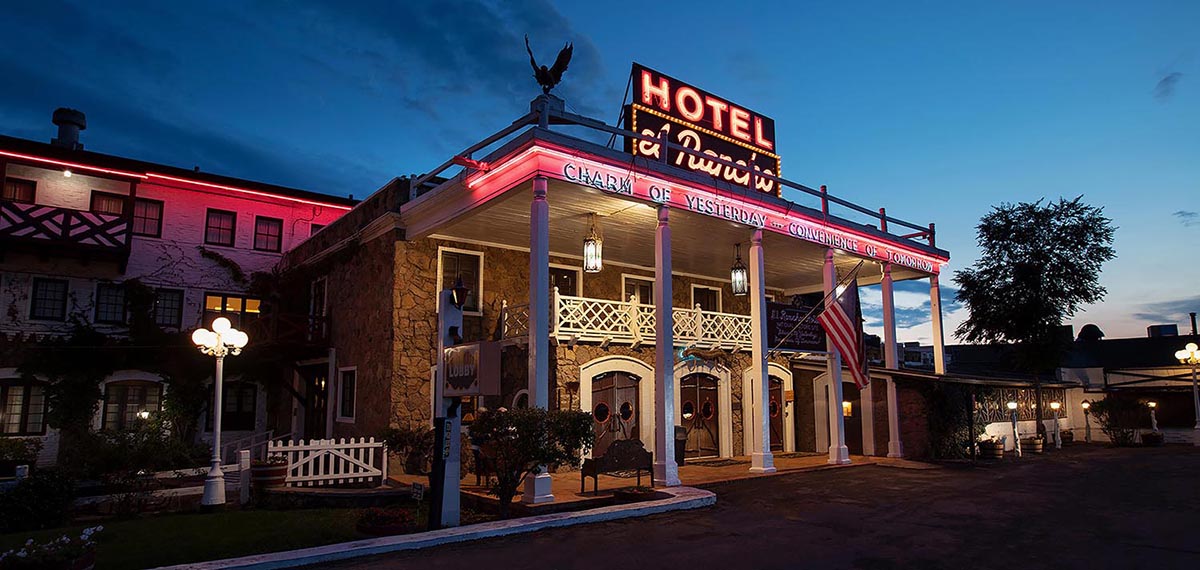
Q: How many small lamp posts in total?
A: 4